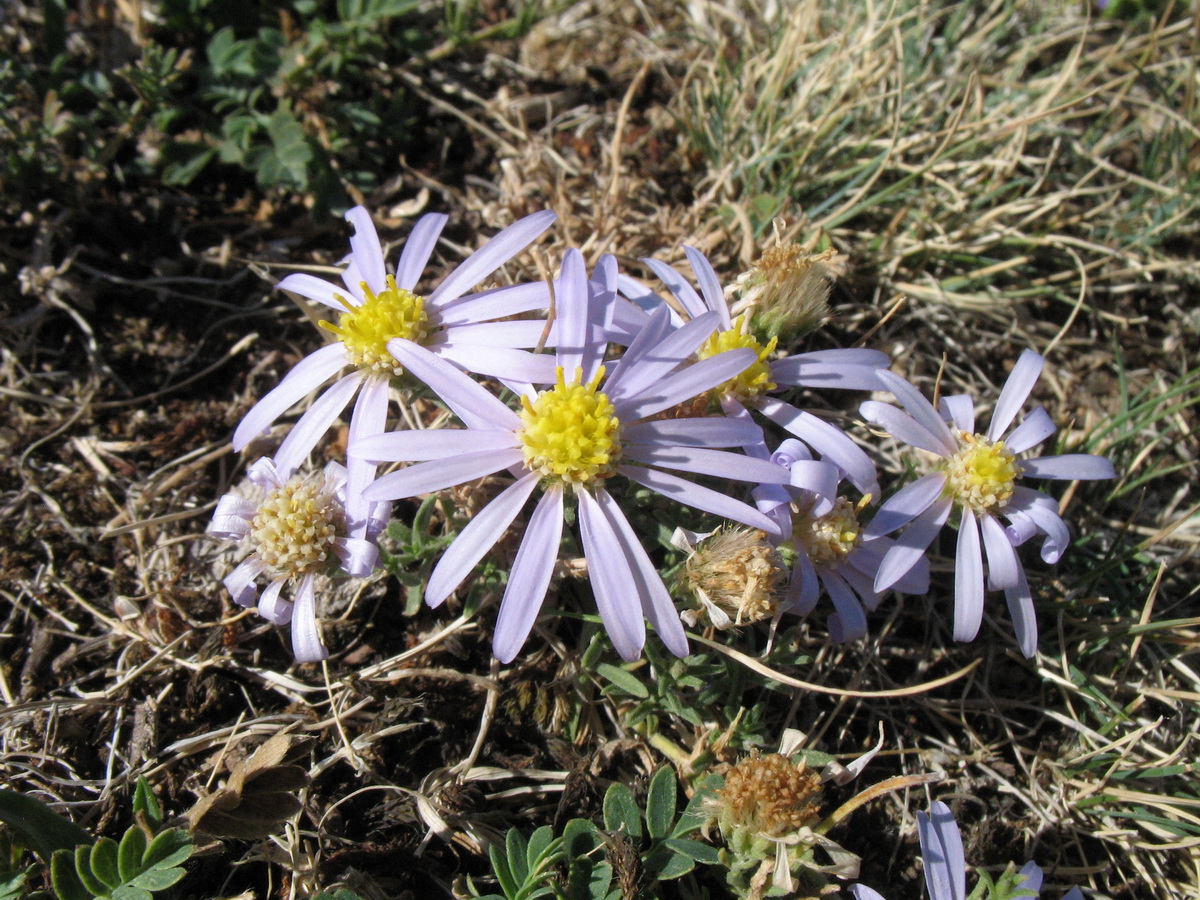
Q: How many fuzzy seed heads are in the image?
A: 3